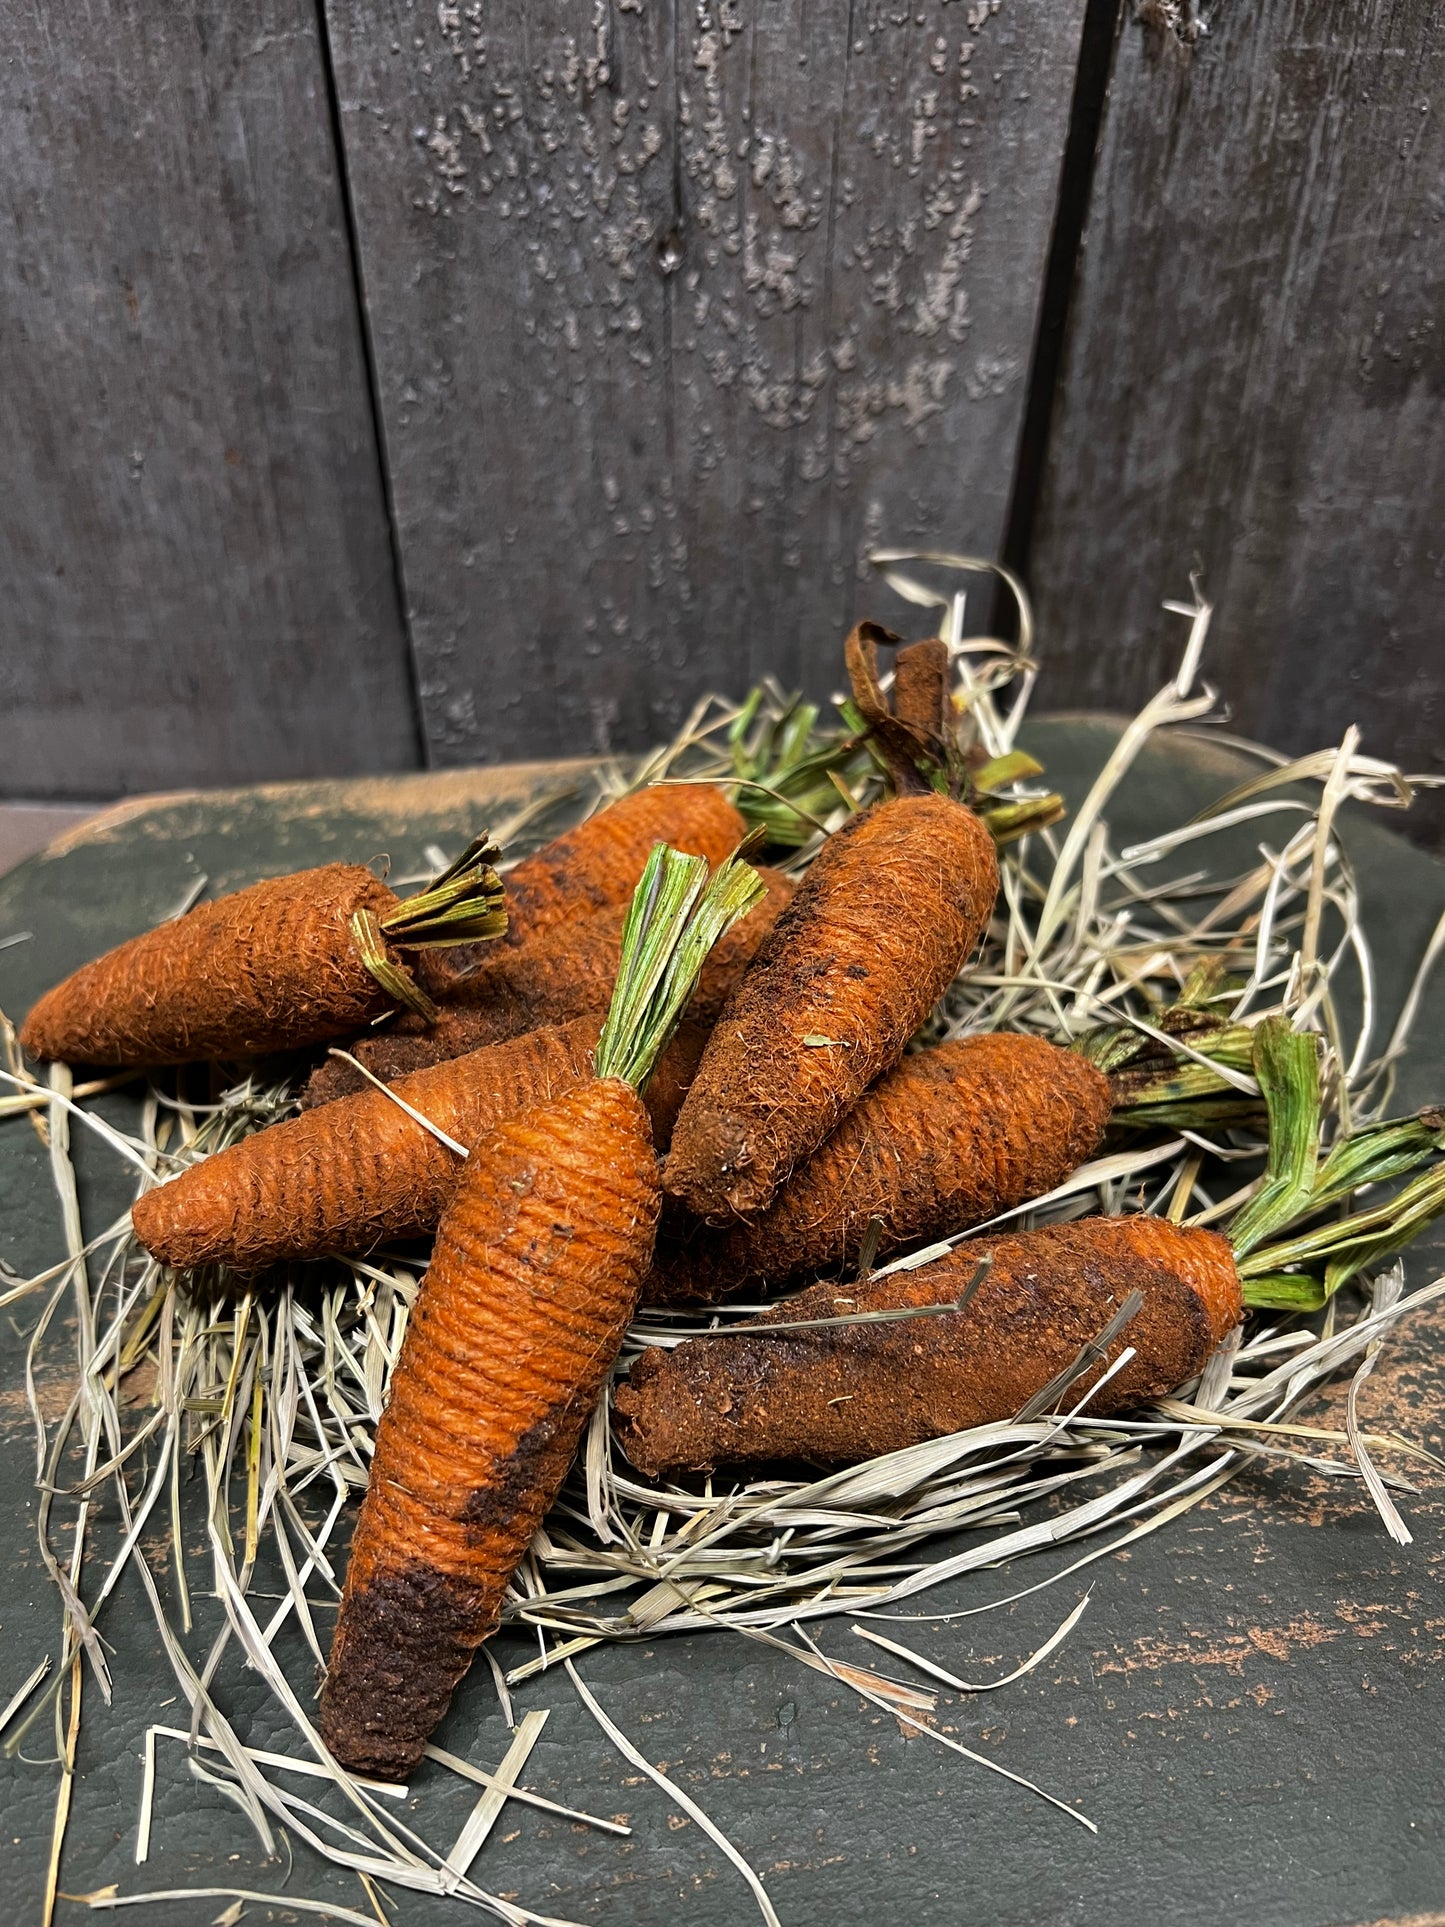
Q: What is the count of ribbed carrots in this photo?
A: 8